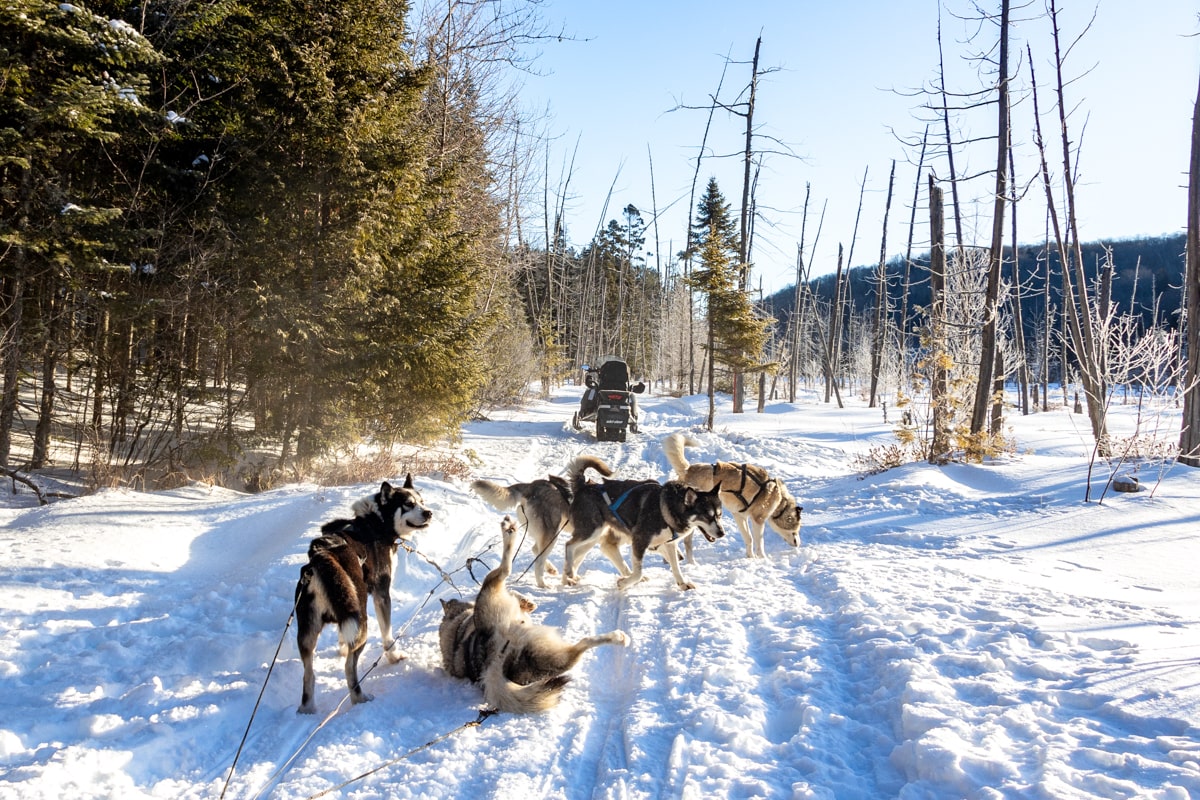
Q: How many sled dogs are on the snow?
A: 5